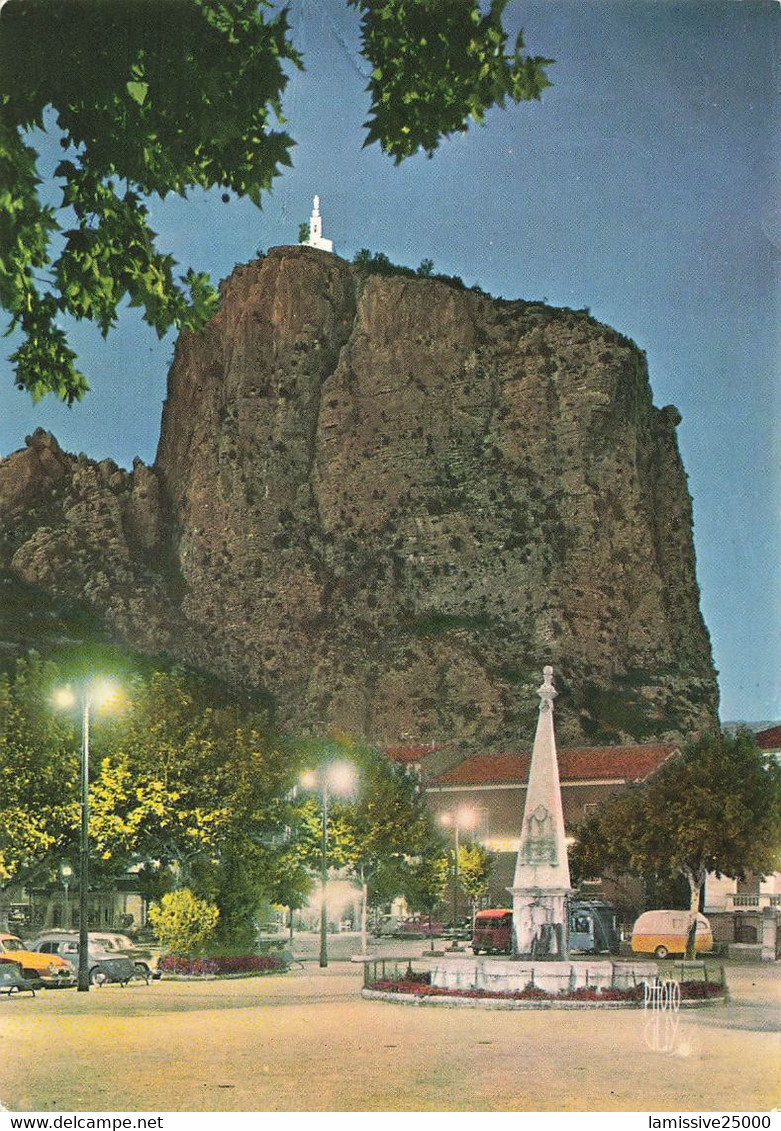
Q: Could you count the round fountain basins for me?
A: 1